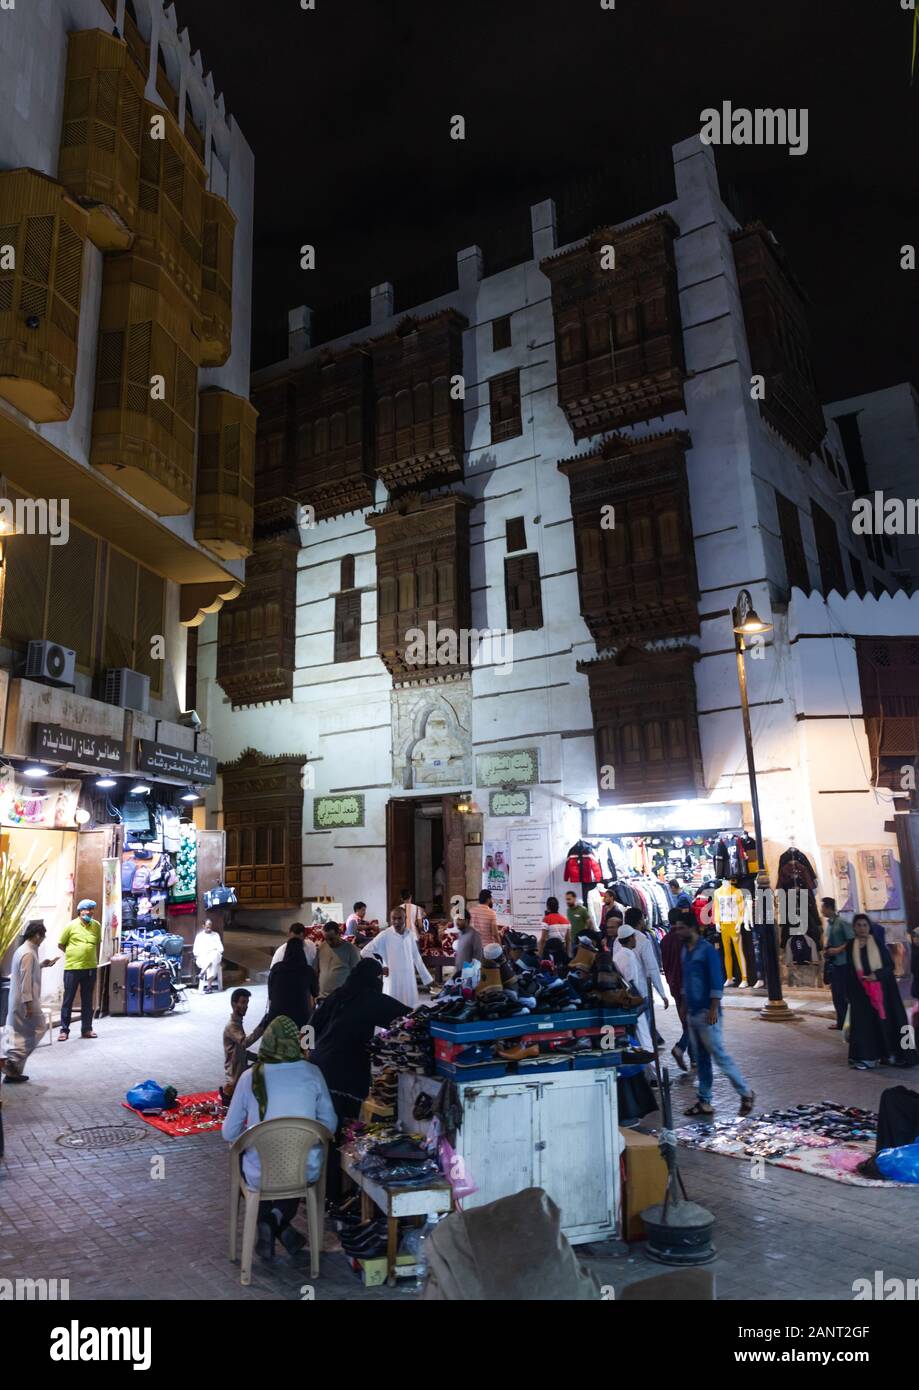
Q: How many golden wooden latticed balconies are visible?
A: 6